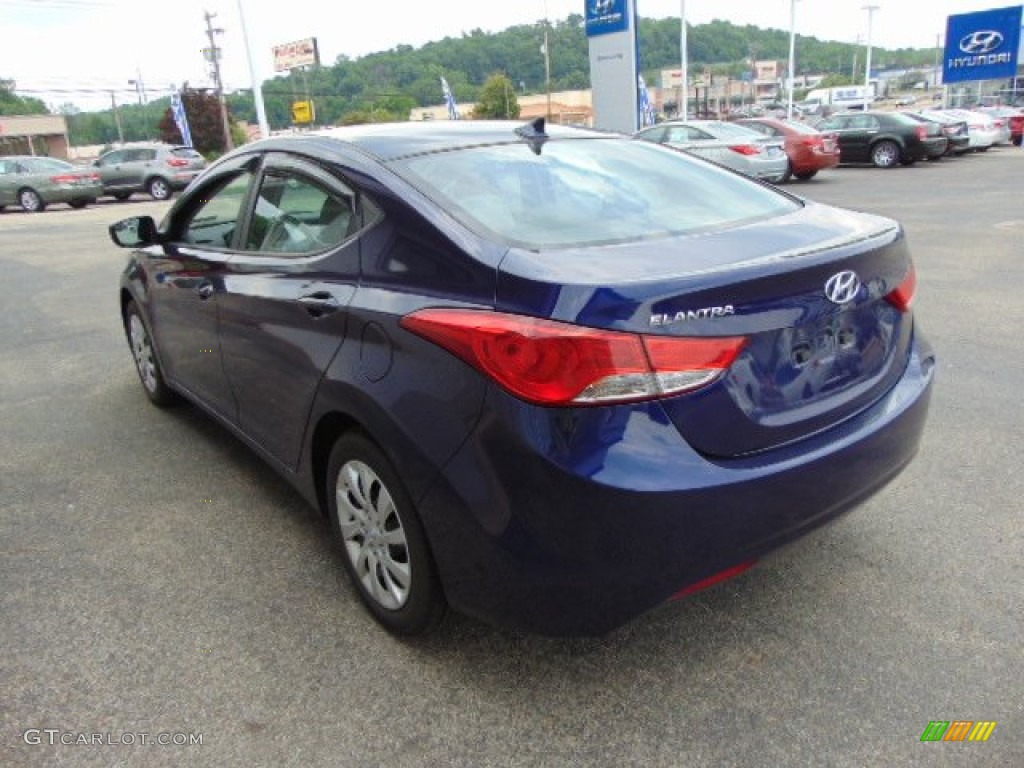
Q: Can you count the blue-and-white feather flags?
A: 3